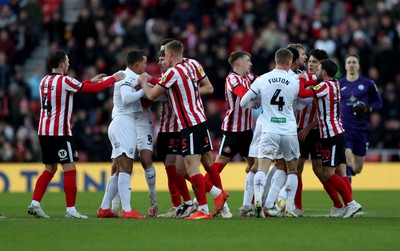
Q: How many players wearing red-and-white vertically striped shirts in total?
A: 7